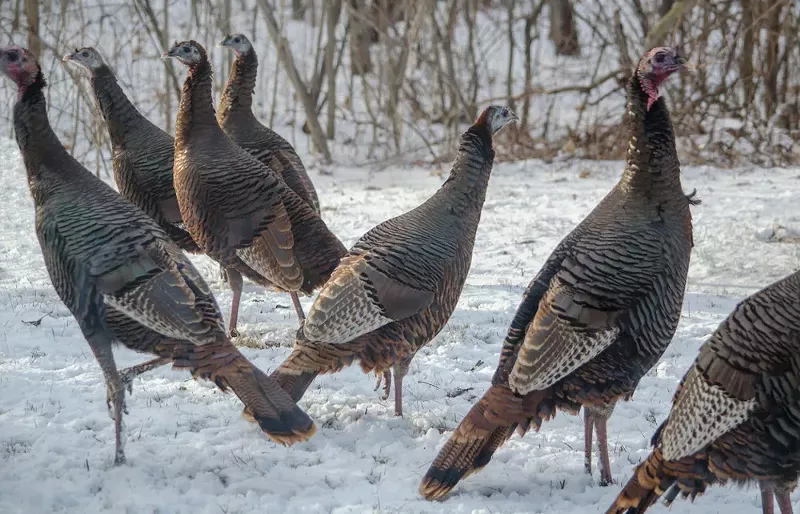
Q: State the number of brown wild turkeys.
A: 7